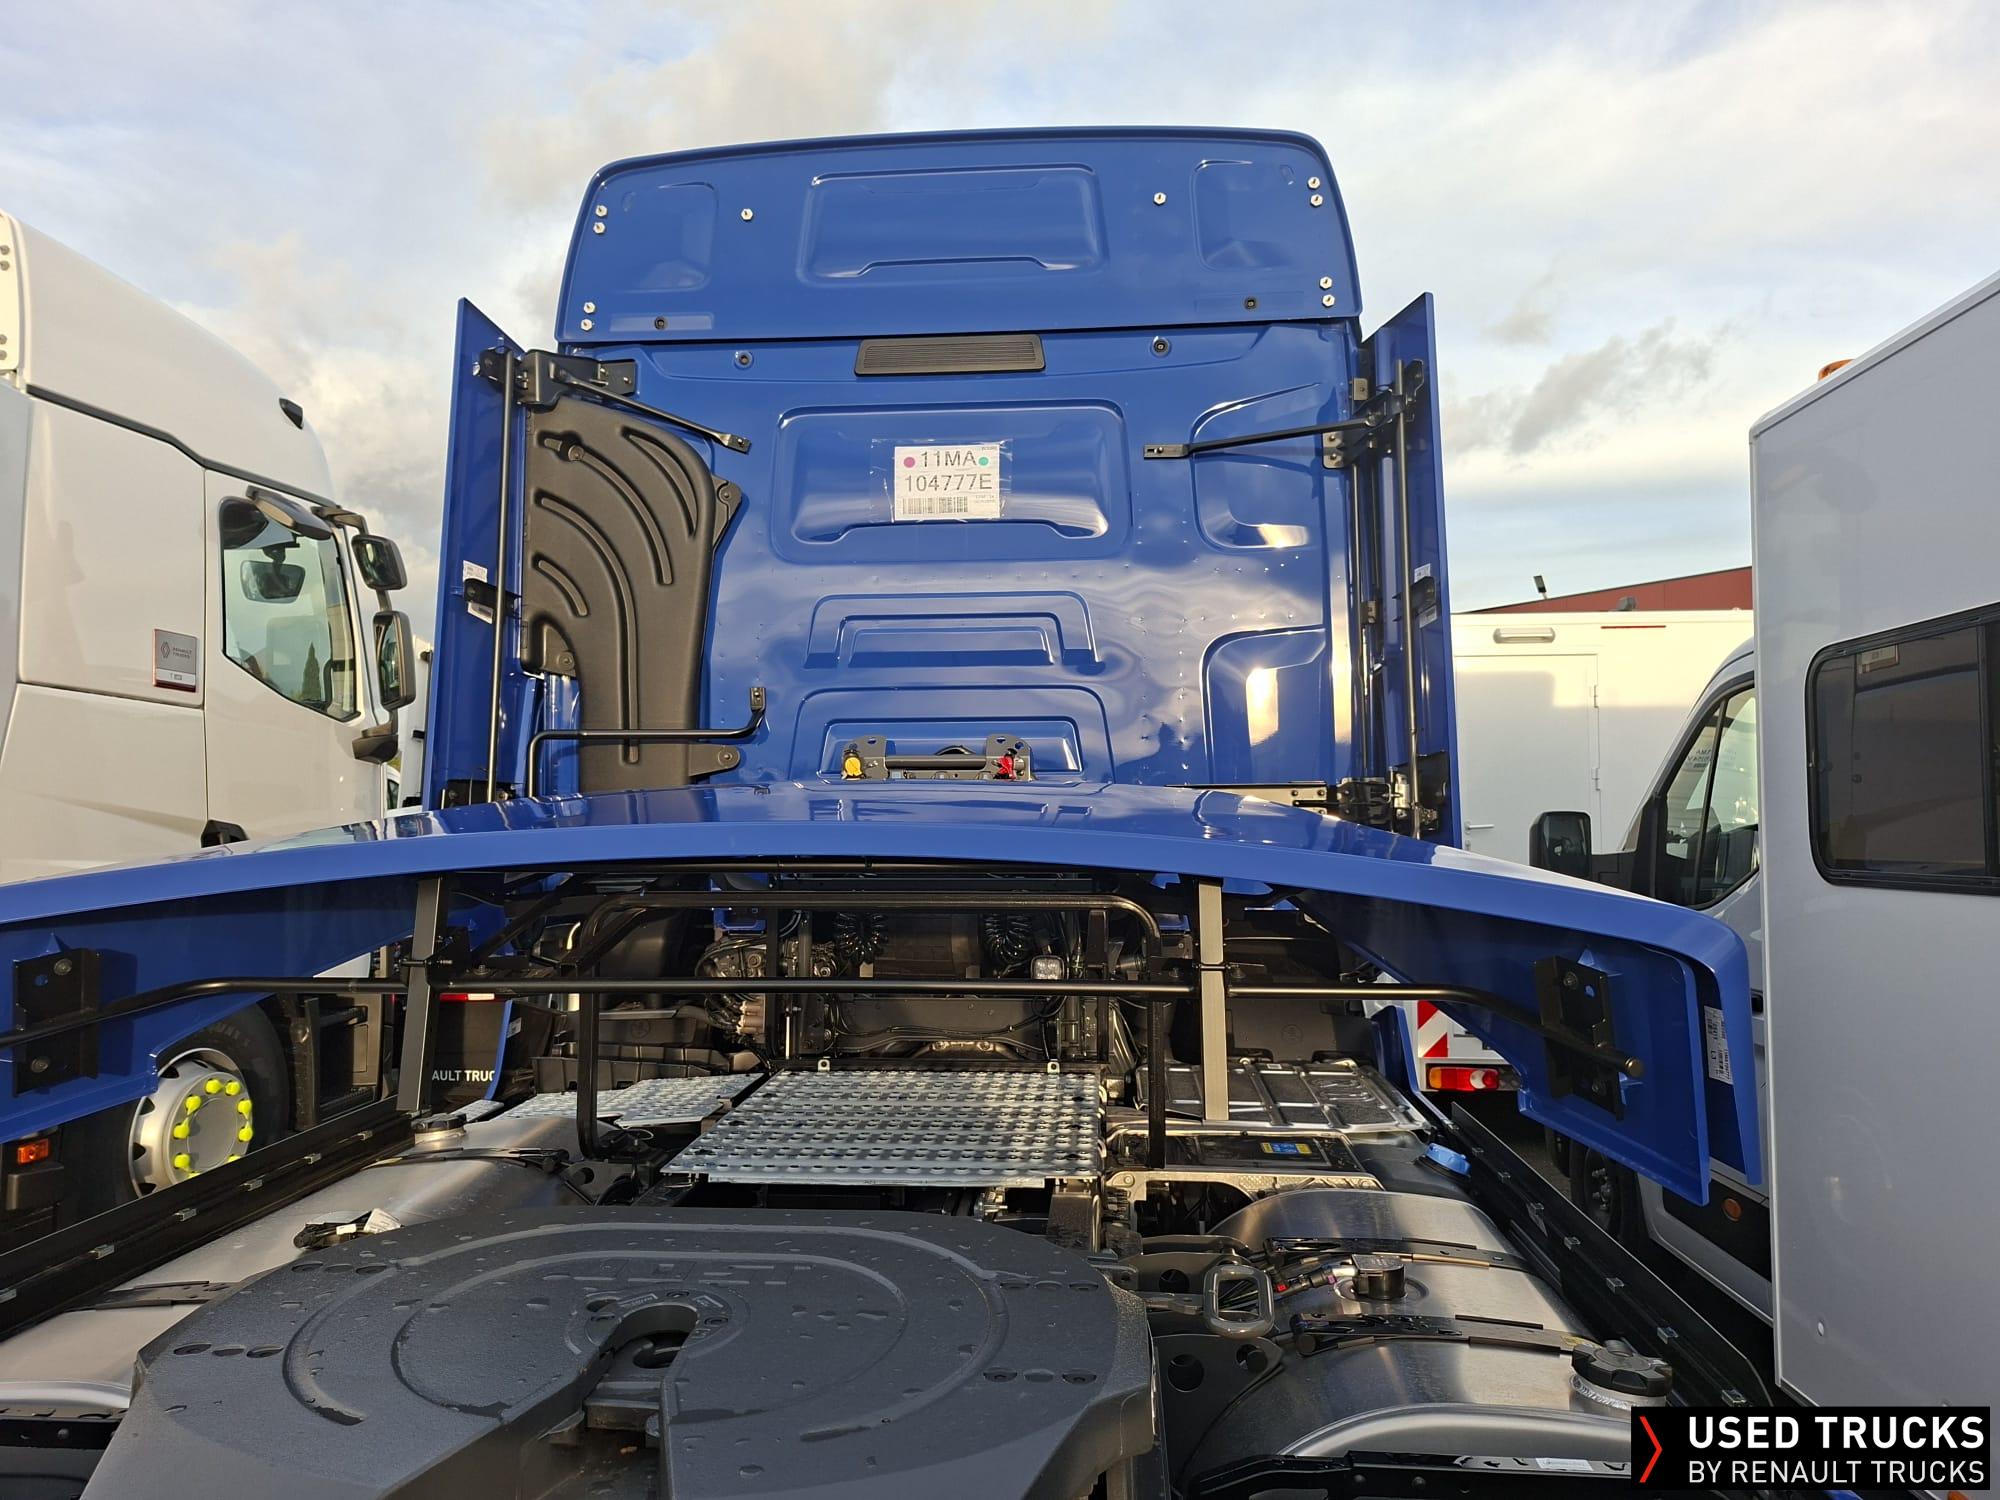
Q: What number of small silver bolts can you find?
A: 10